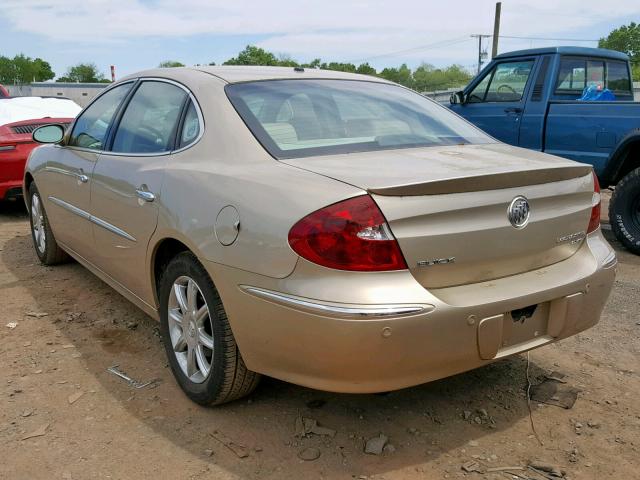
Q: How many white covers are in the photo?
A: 1